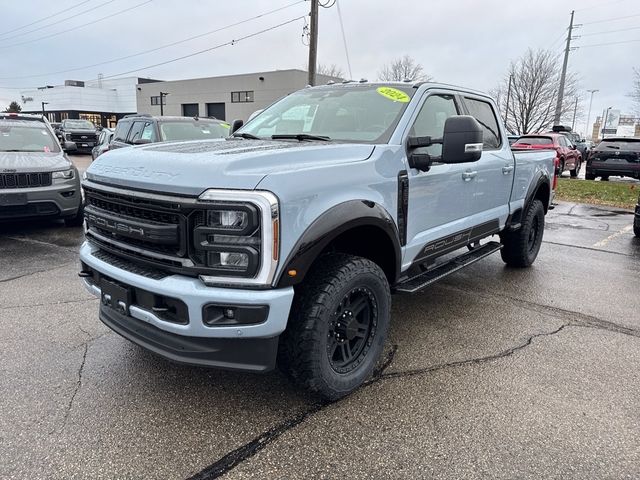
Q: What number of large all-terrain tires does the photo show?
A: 2